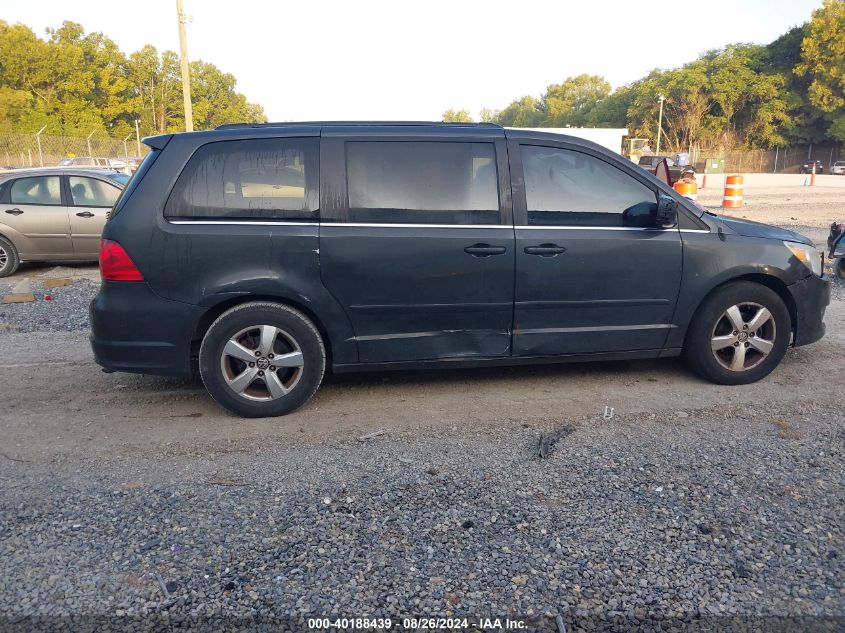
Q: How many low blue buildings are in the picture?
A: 0